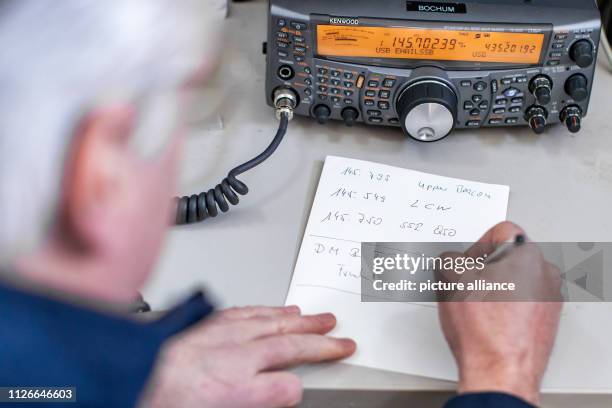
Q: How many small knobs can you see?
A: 7